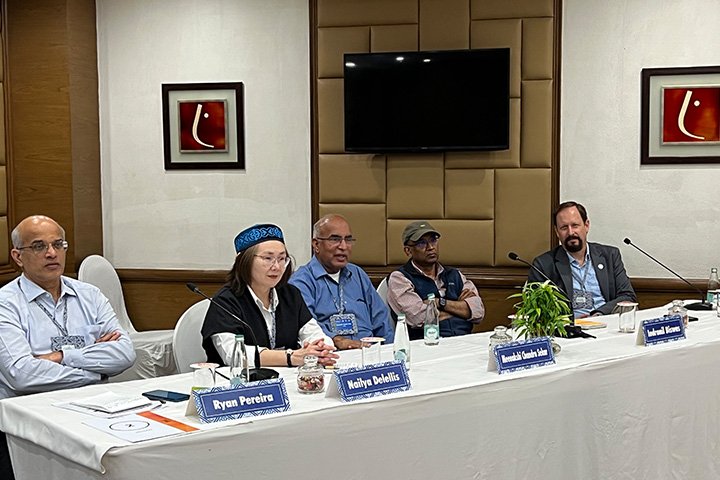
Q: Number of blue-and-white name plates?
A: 4